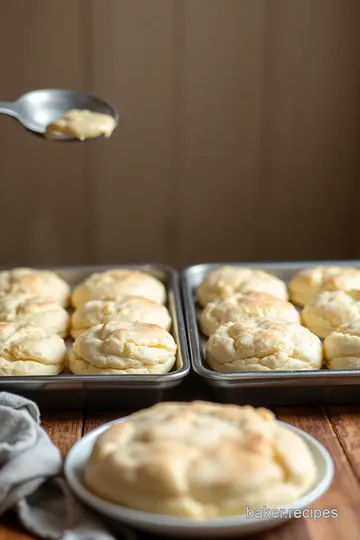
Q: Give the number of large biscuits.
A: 1